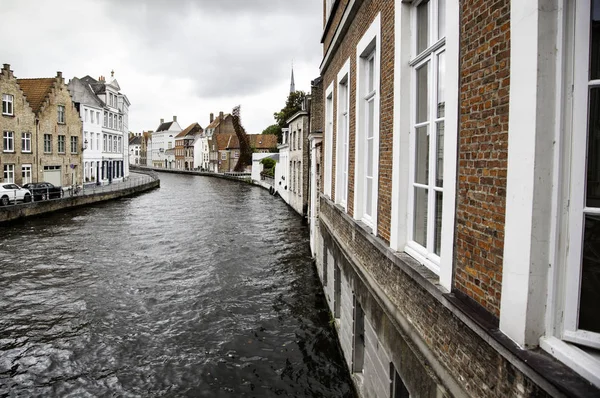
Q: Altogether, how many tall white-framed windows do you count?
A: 5